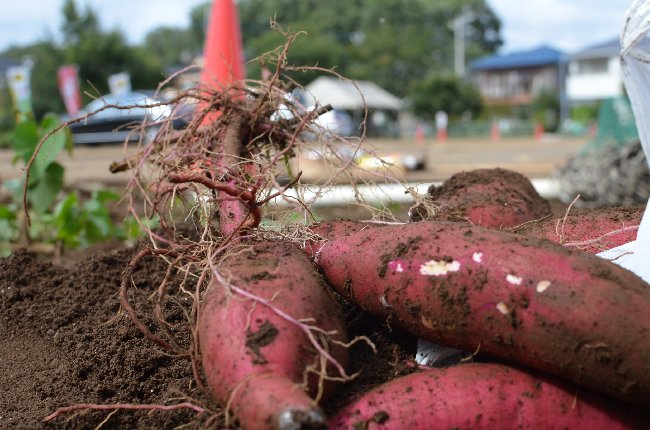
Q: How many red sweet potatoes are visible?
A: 5